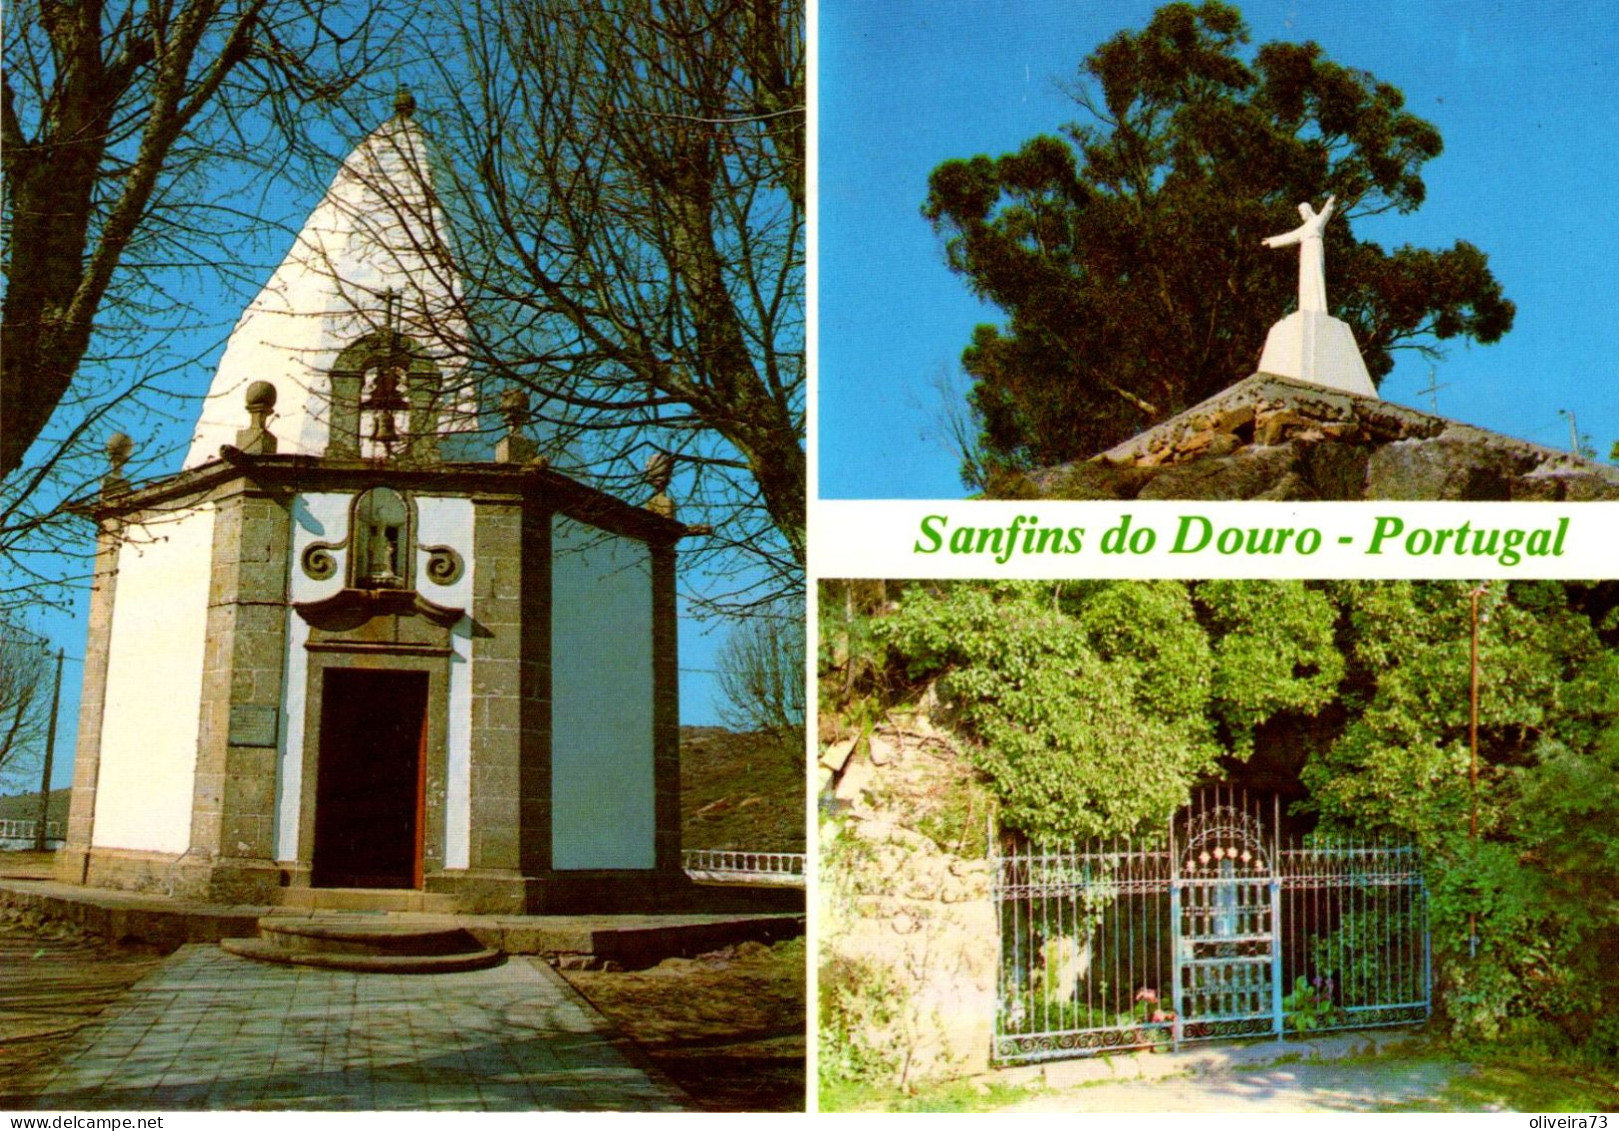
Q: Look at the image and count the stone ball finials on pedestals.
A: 4